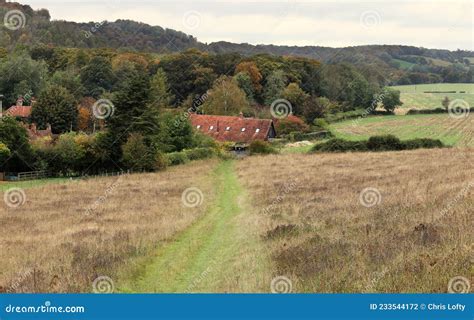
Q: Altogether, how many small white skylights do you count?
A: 5